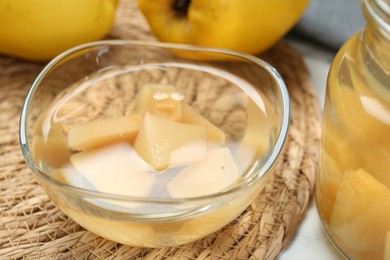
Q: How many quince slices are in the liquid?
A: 6